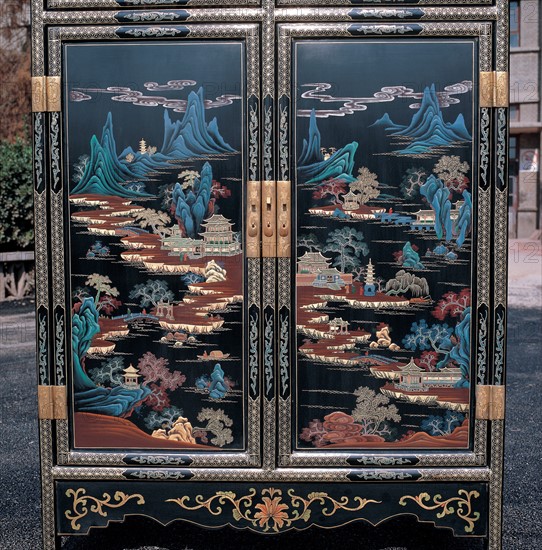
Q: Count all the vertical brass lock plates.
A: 3